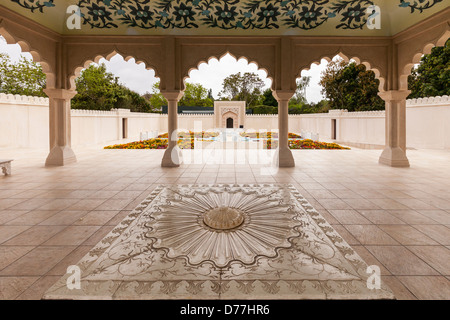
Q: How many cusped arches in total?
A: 5